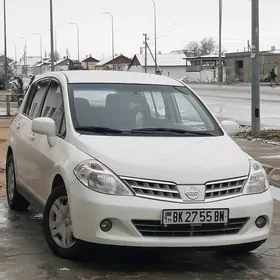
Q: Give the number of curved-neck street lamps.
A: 7